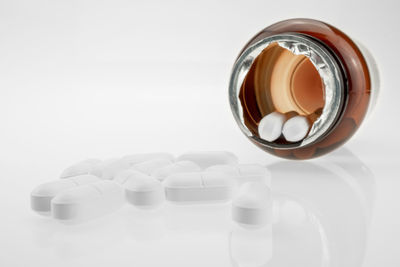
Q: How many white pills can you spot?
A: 14